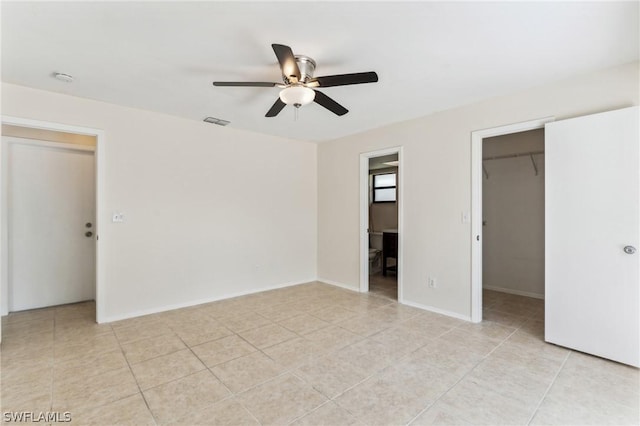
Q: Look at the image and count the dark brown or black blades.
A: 5